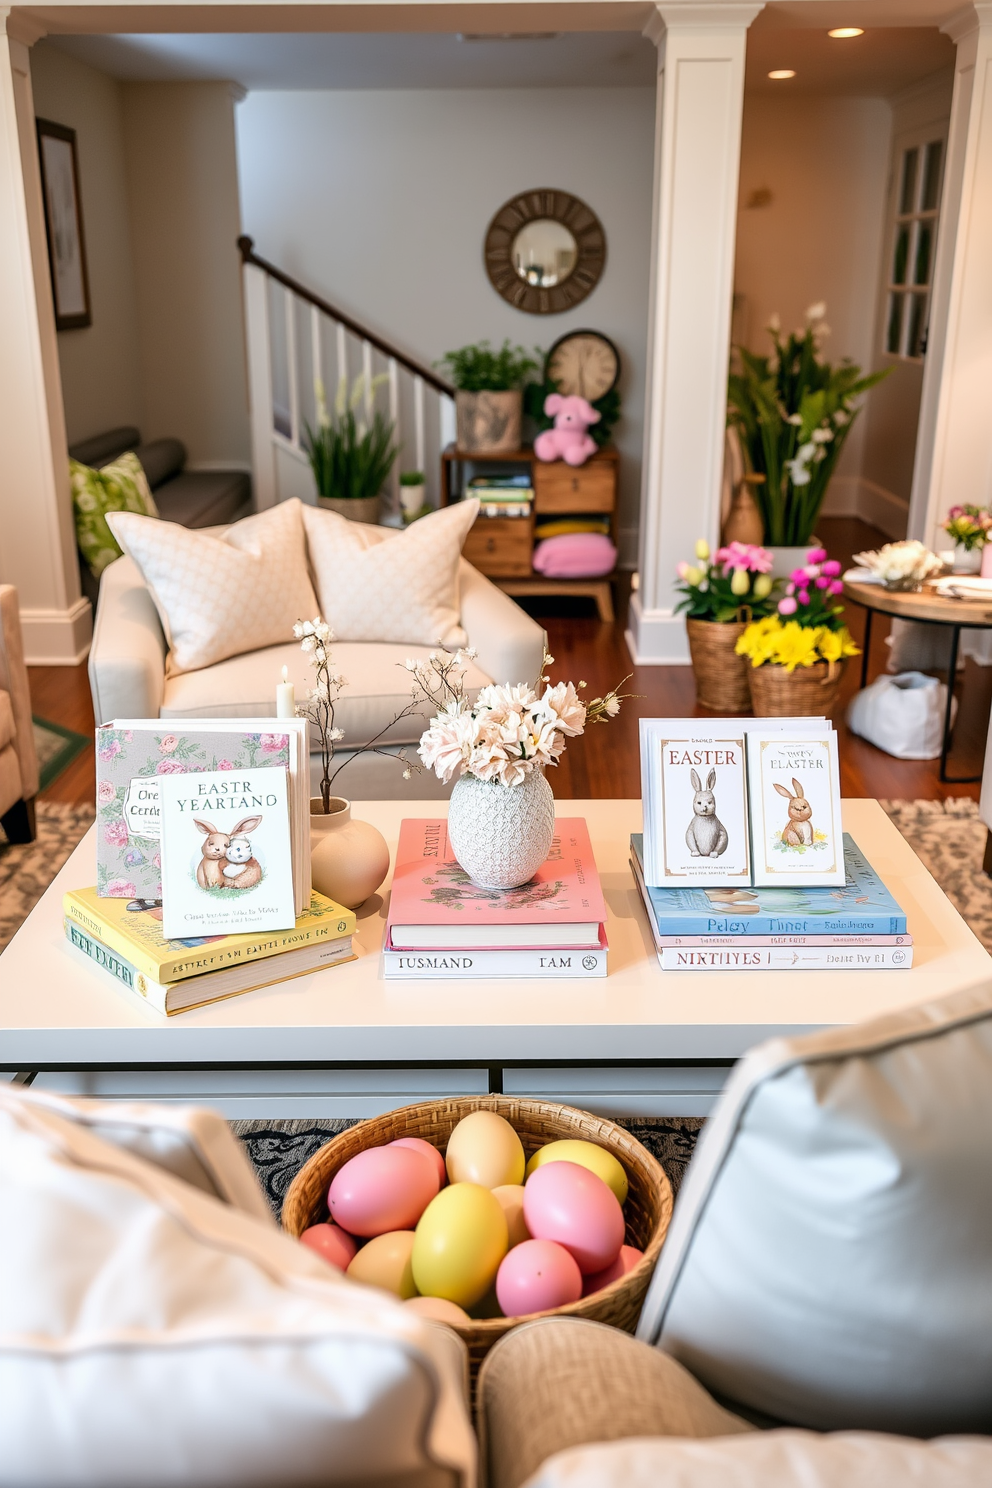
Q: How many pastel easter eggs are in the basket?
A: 12